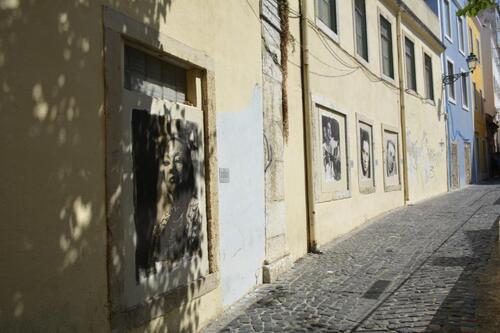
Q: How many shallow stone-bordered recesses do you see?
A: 4